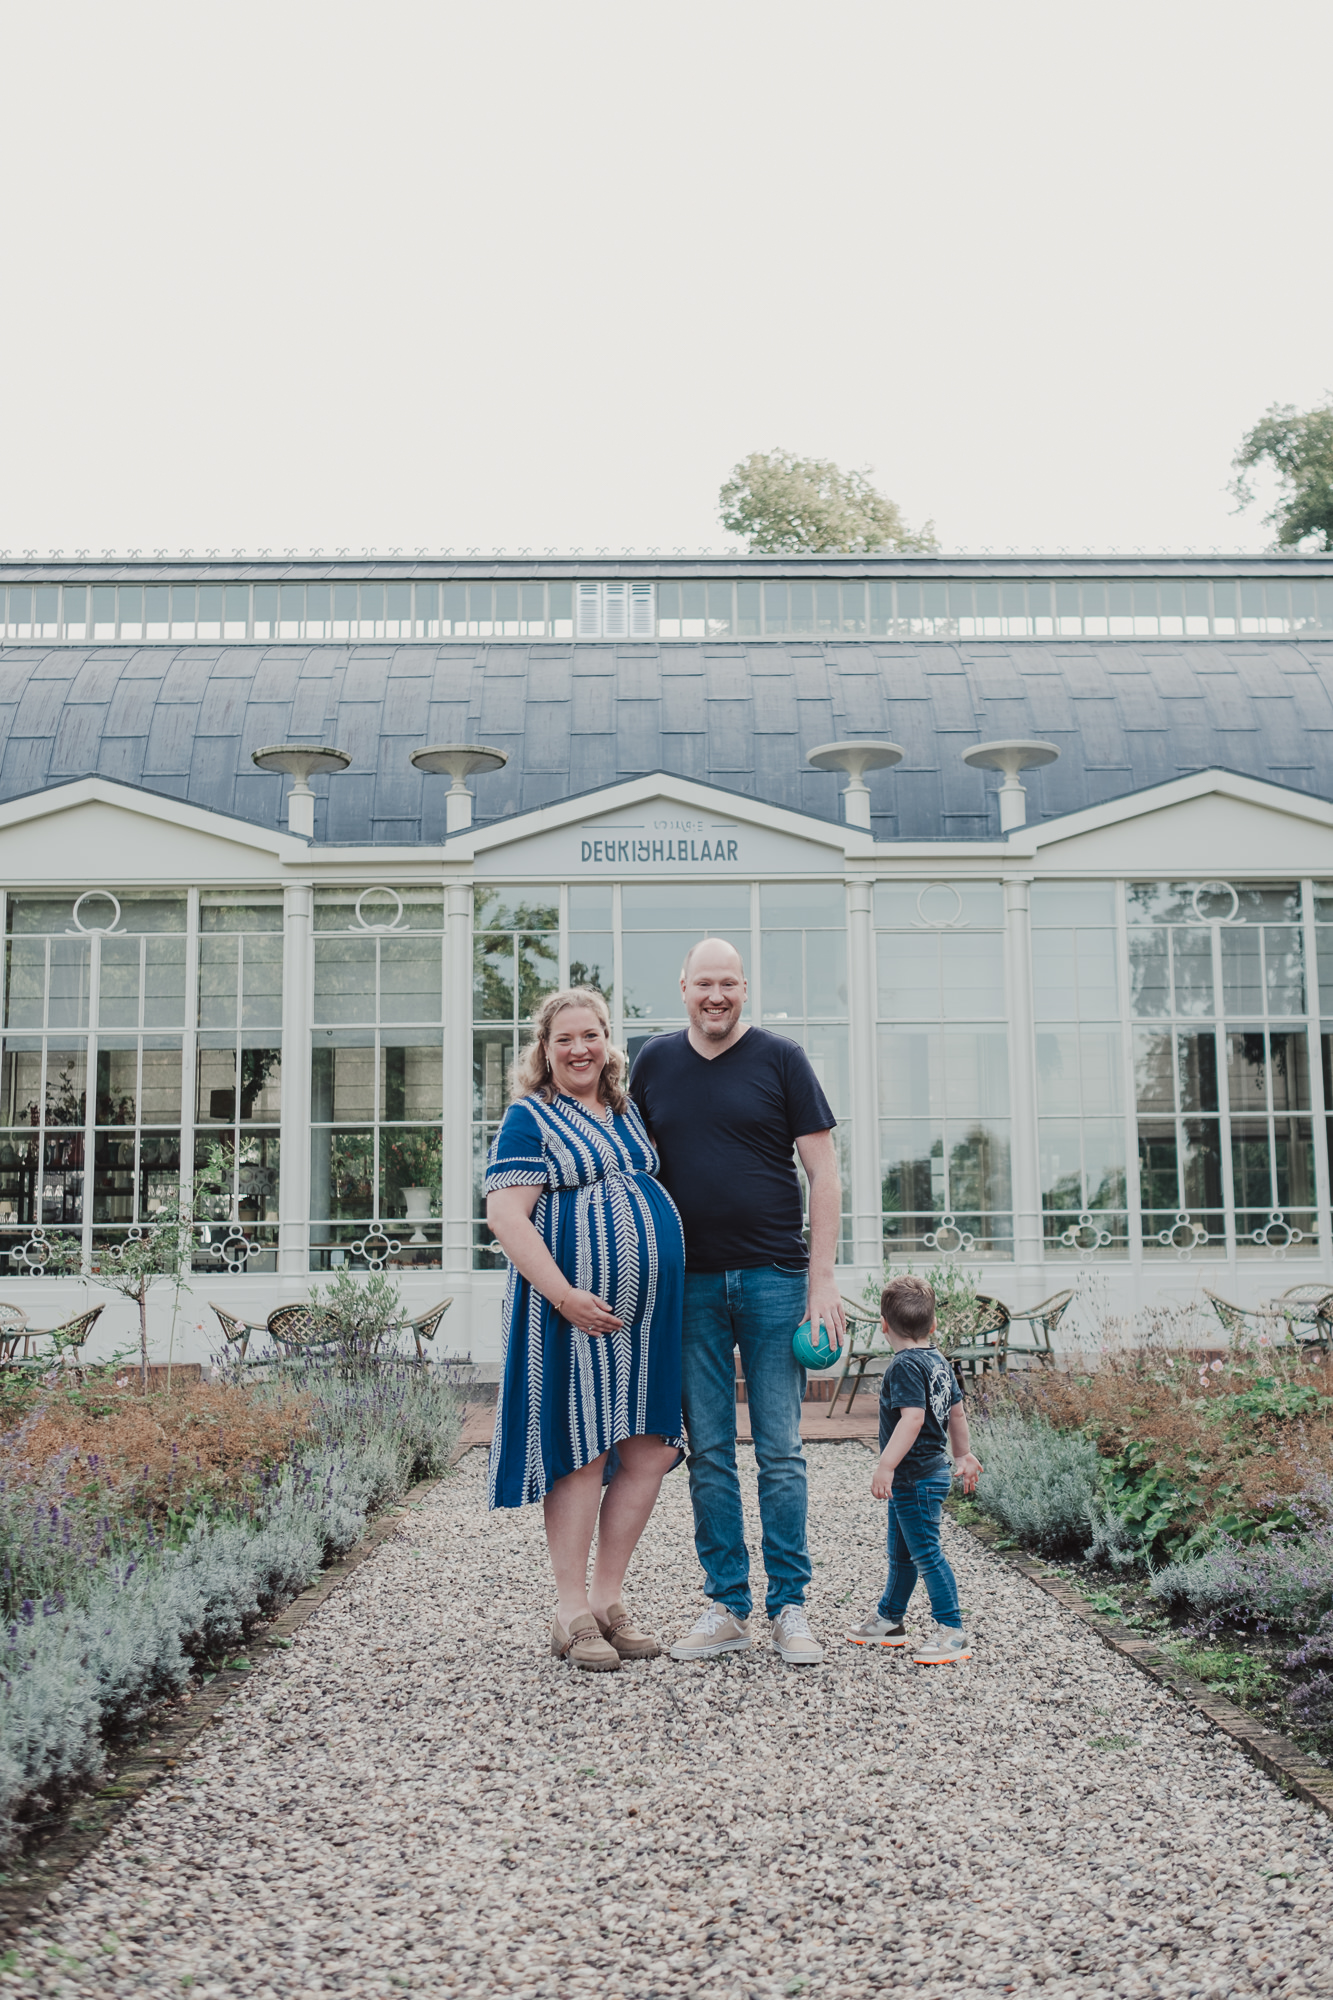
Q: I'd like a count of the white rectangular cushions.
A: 0